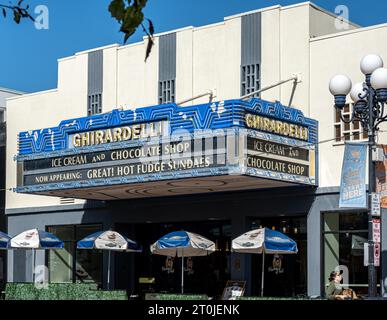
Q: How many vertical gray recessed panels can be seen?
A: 3